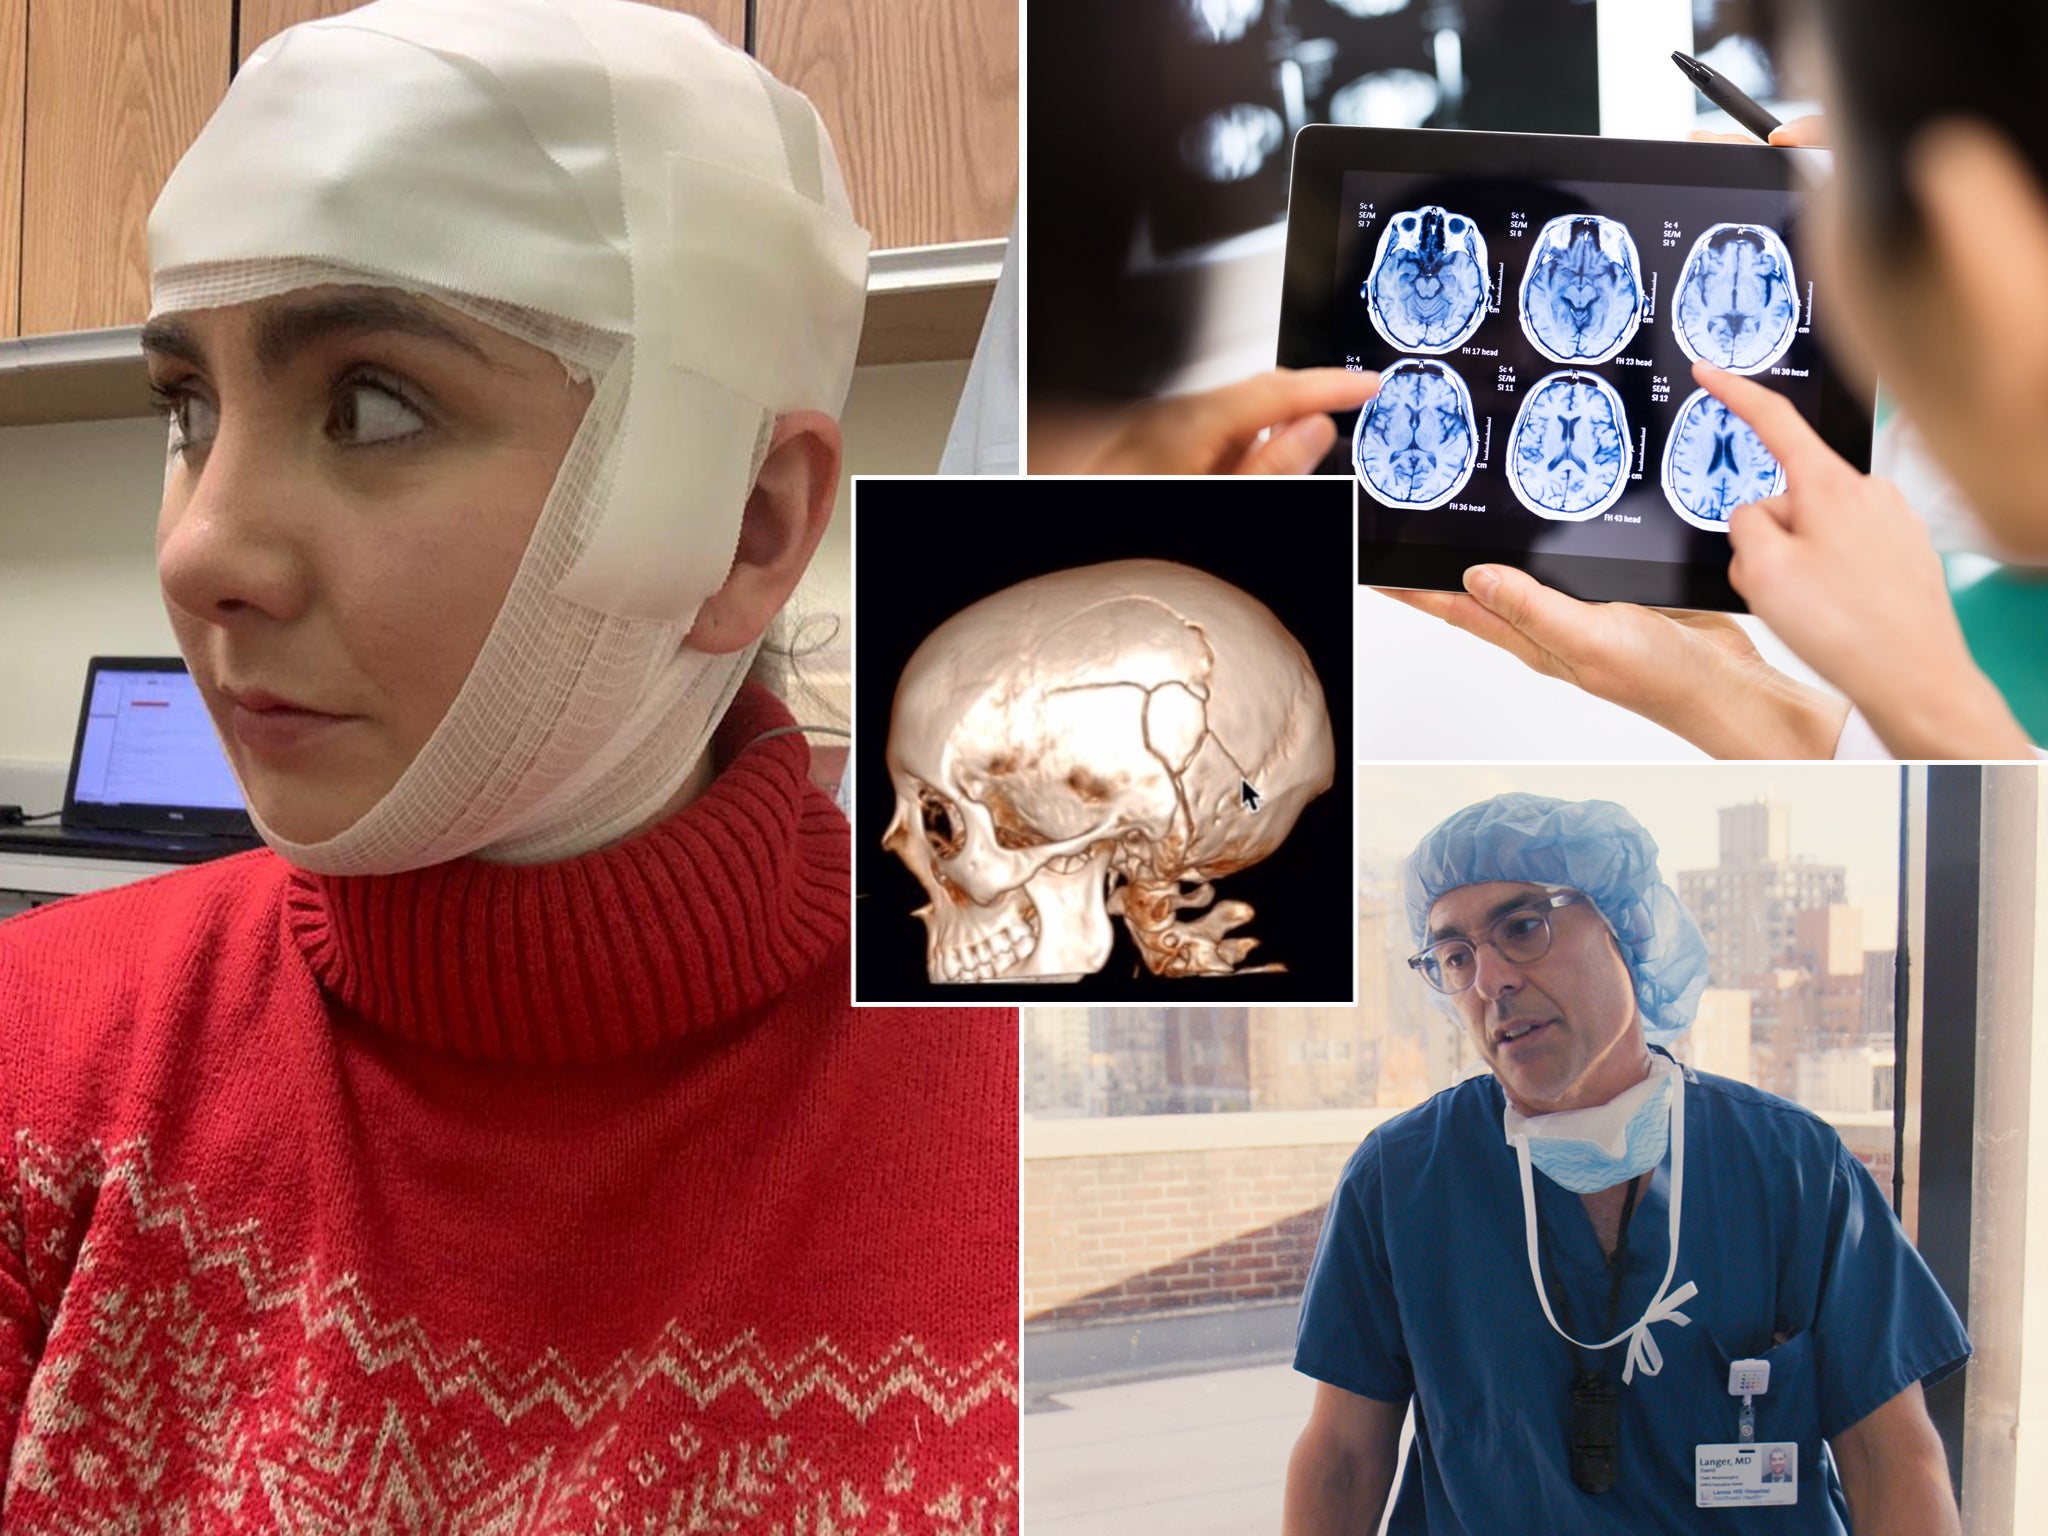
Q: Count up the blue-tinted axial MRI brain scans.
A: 6